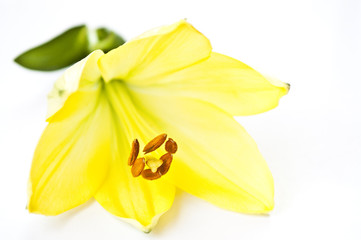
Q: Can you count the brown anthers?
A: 6